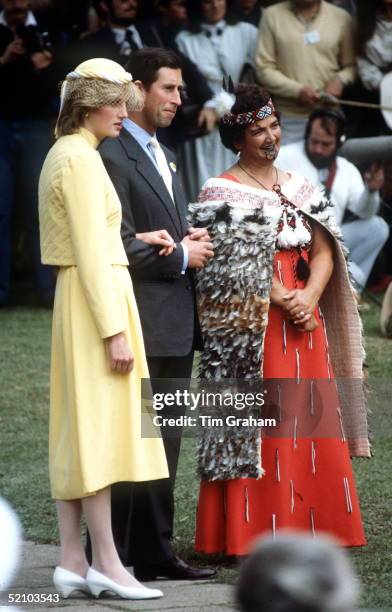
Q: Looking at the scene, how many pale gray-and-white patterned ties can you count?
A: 1